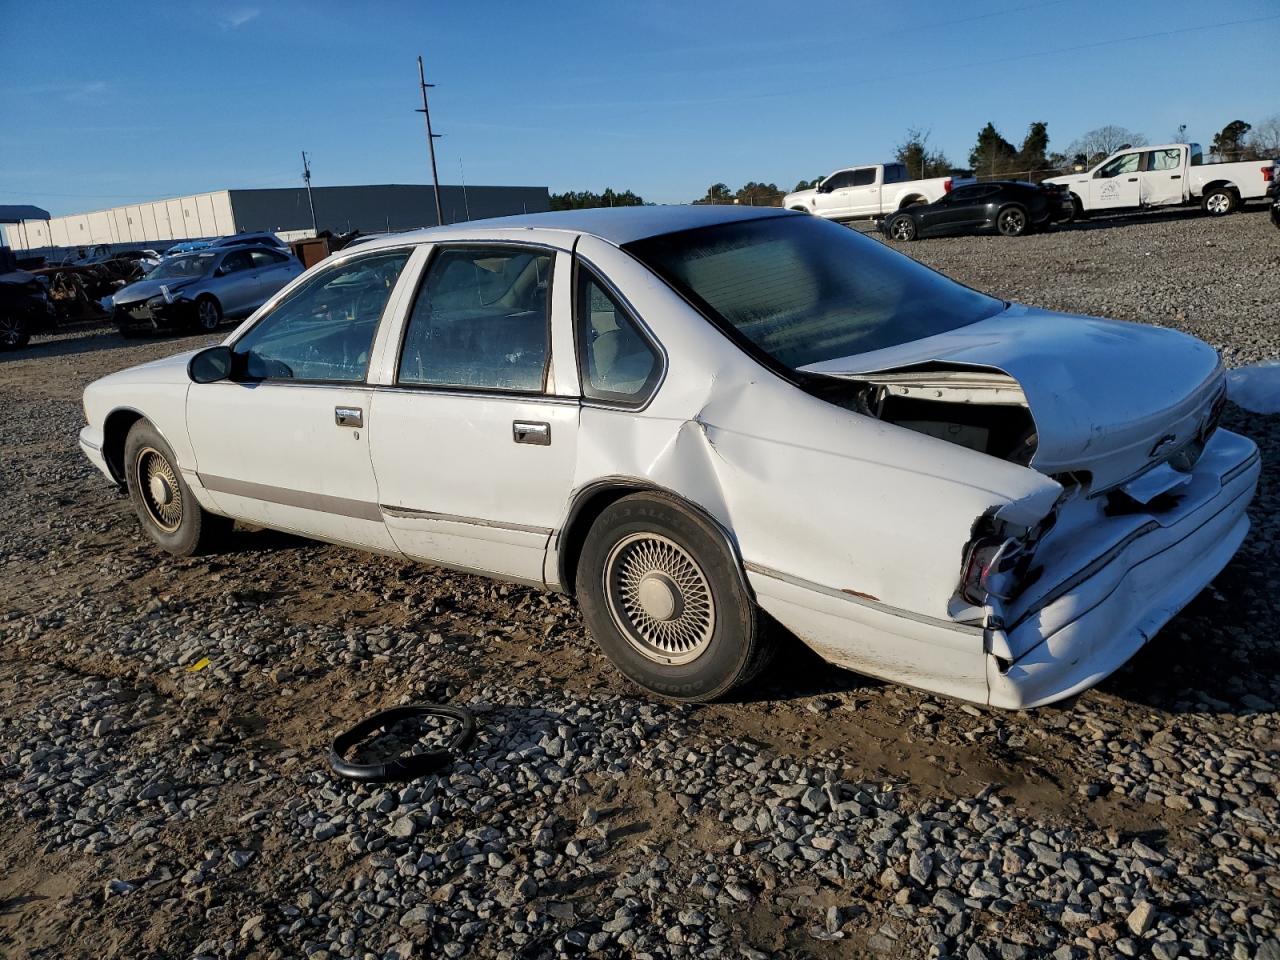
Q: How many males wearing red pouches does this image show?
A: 0